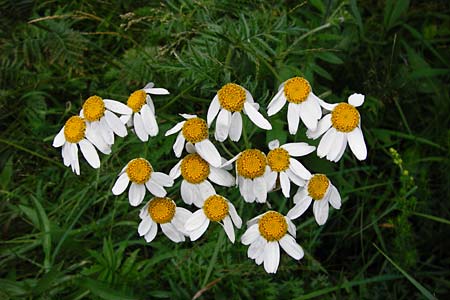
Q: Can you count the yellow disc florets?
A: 15